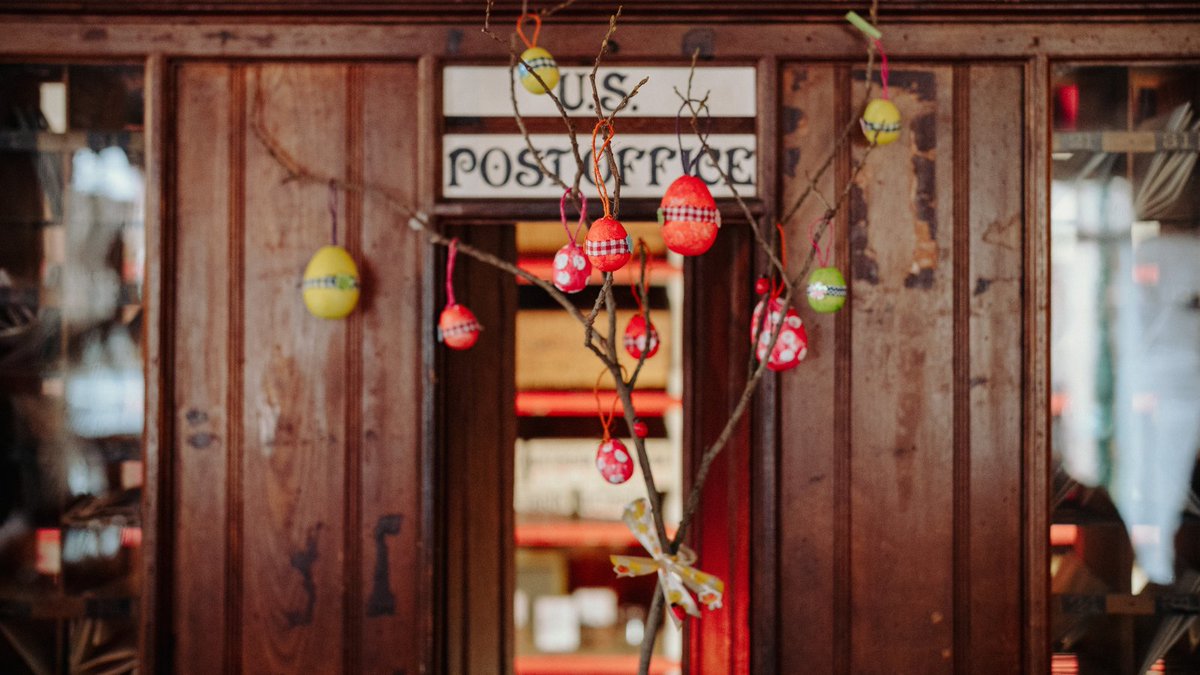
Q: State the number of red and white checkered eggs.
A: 4